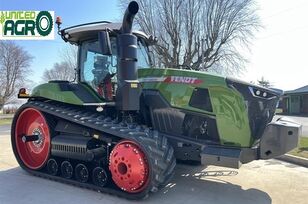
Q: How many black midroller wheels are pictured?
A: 4